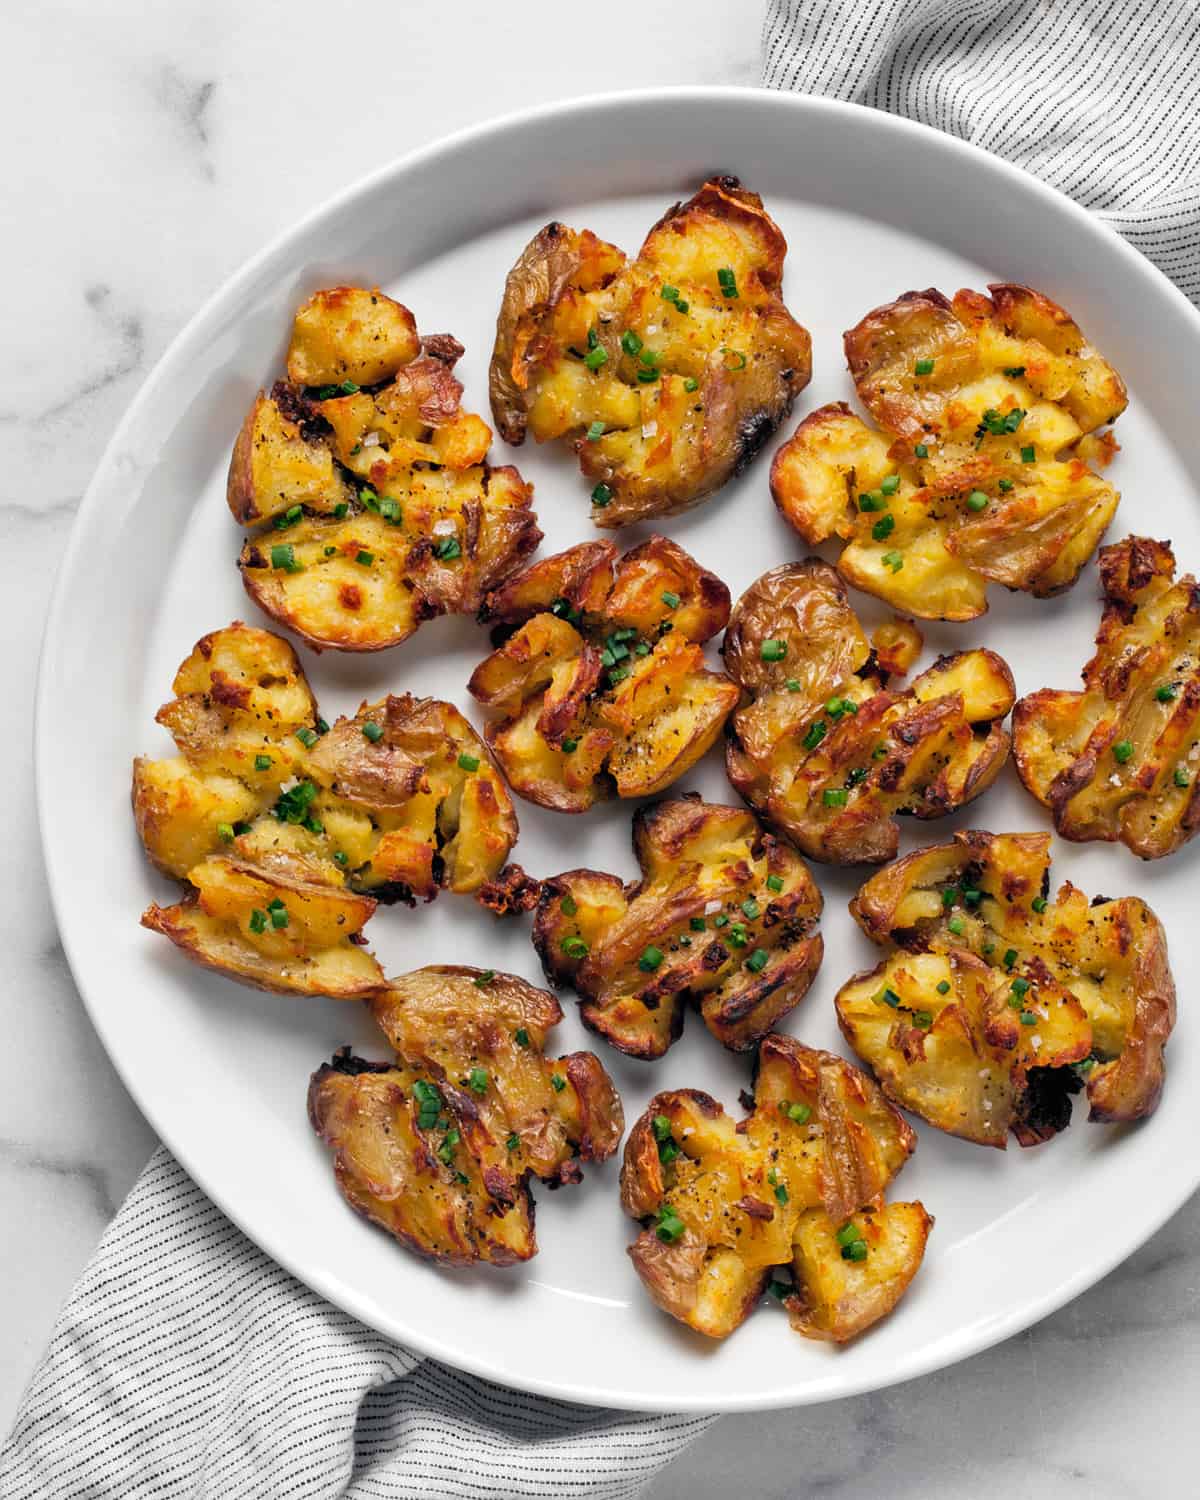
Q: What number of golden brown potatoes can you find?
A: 11